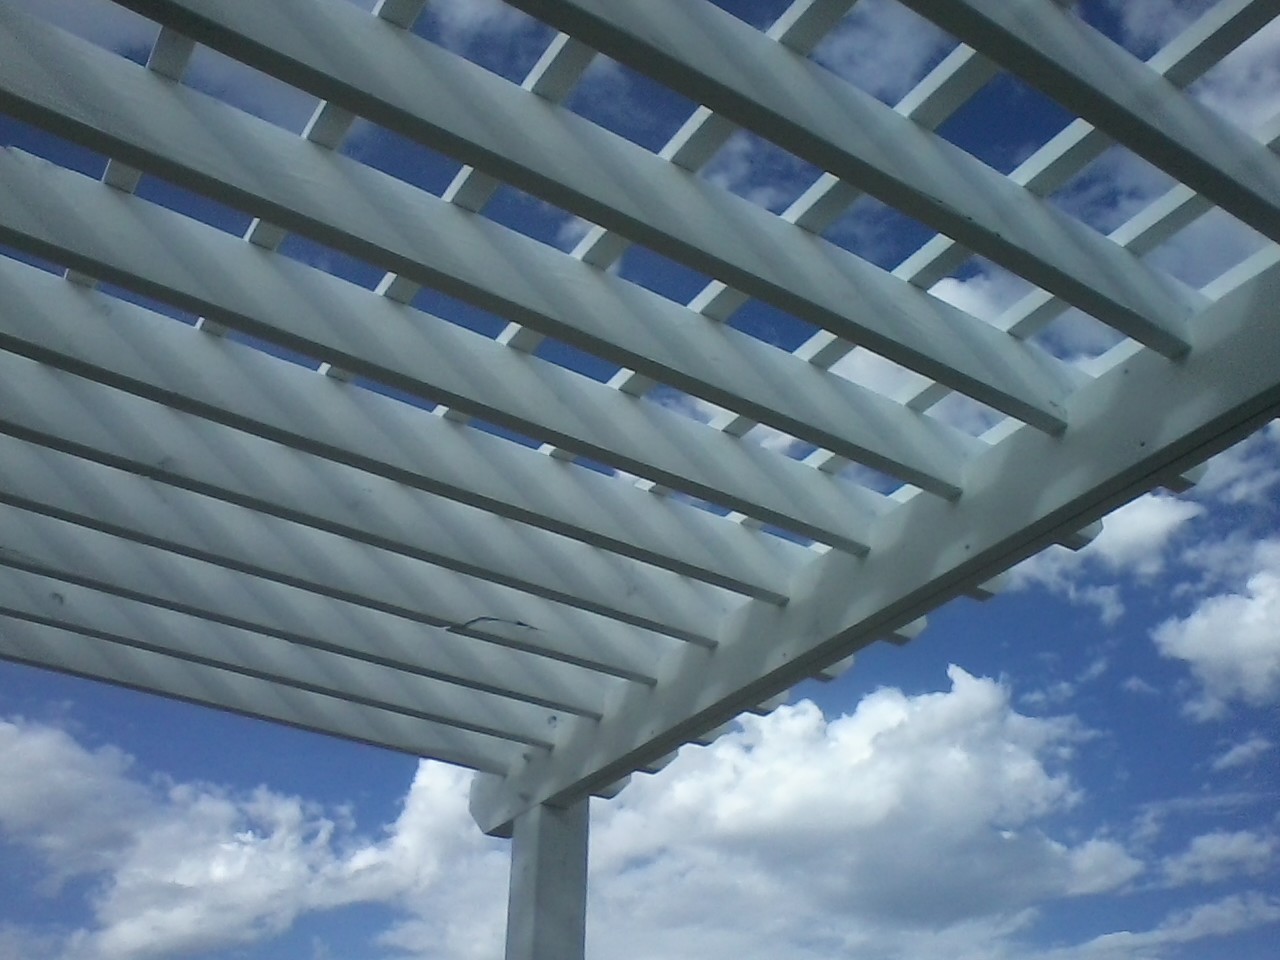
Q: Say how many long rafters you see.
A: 11